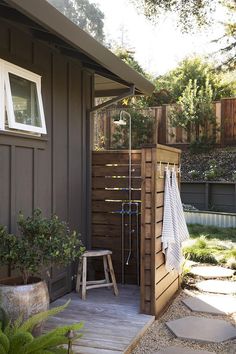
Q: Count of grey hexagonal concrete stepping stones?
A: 5